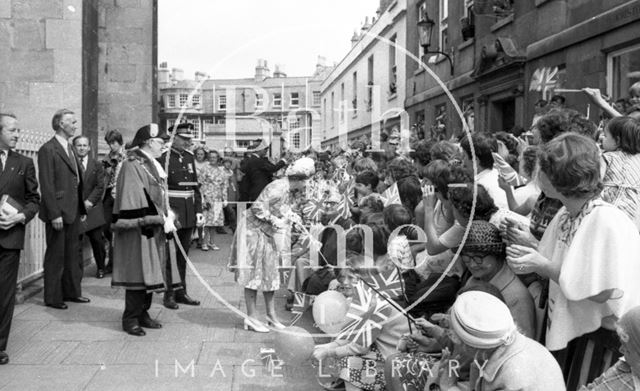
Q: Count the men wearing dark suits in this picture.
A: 3